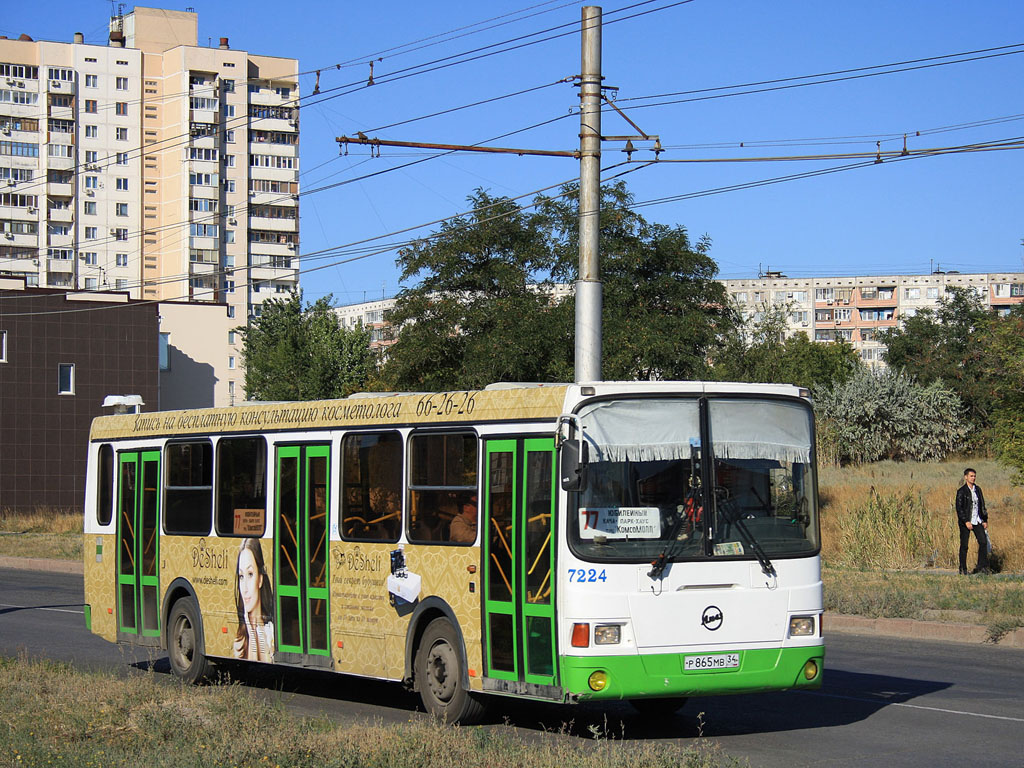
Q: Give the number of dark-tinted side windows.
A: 5